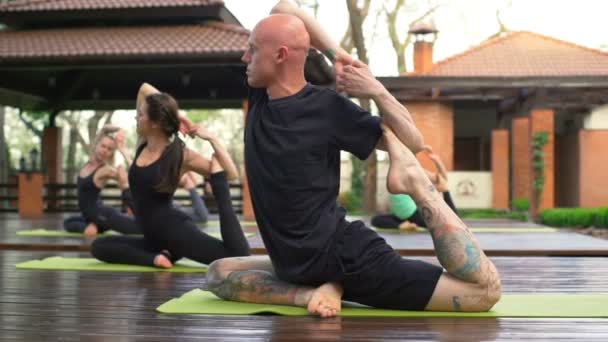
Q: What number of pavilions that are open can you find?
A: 1